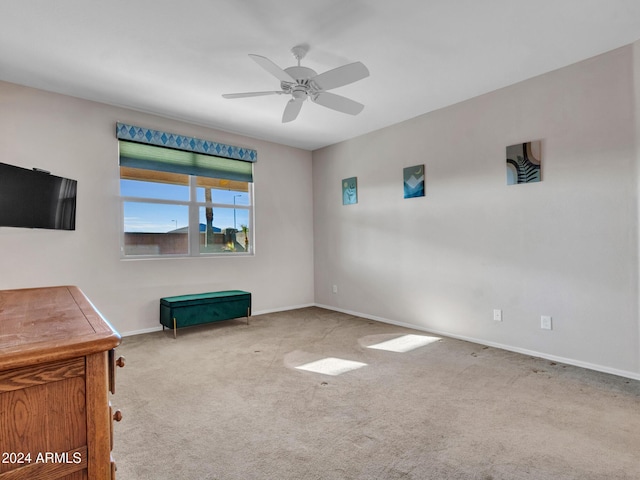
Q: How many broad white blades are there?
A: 5